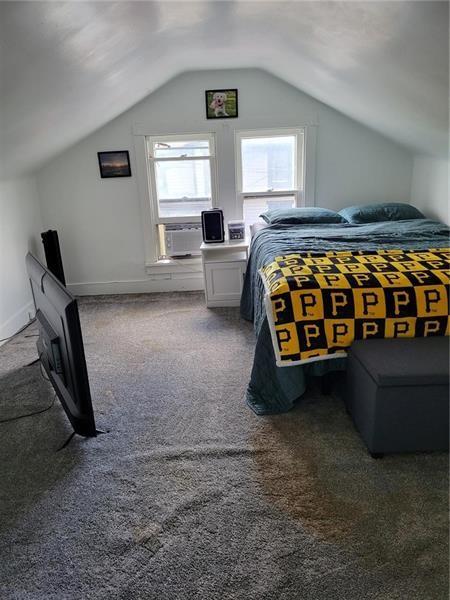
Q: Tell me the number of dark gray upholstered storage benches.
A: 1